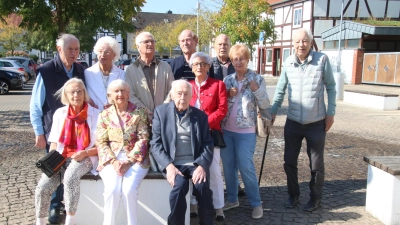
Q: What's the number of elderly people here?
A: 11